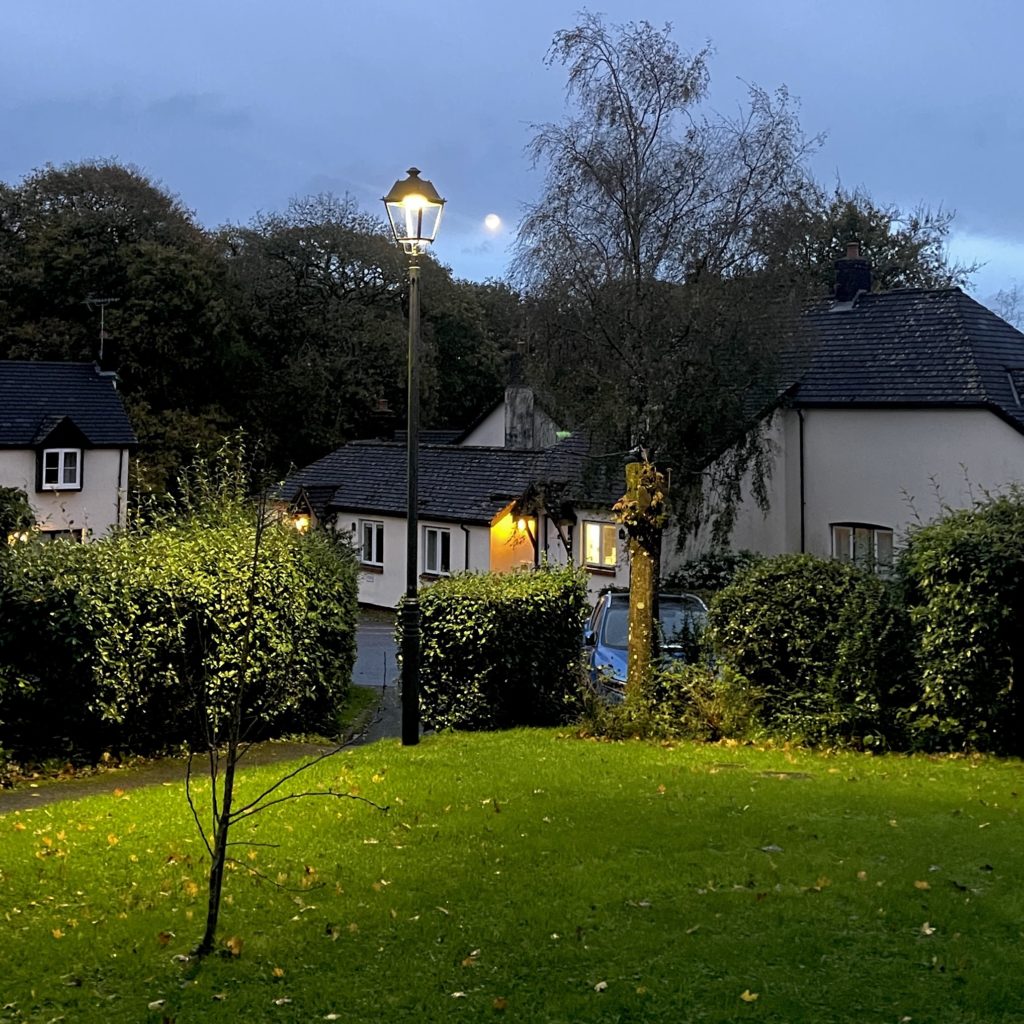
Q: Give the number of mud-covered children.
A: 0